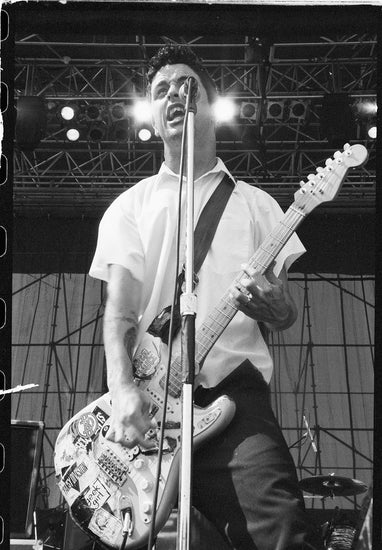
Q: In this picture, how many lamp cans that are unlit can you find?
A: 7